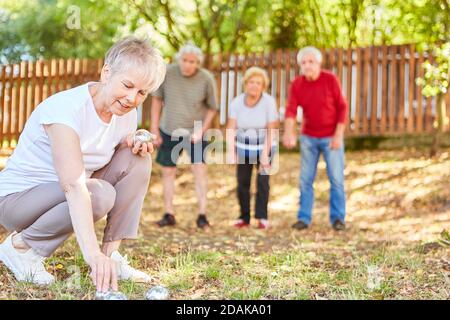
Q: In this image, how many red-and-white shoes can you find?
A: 2